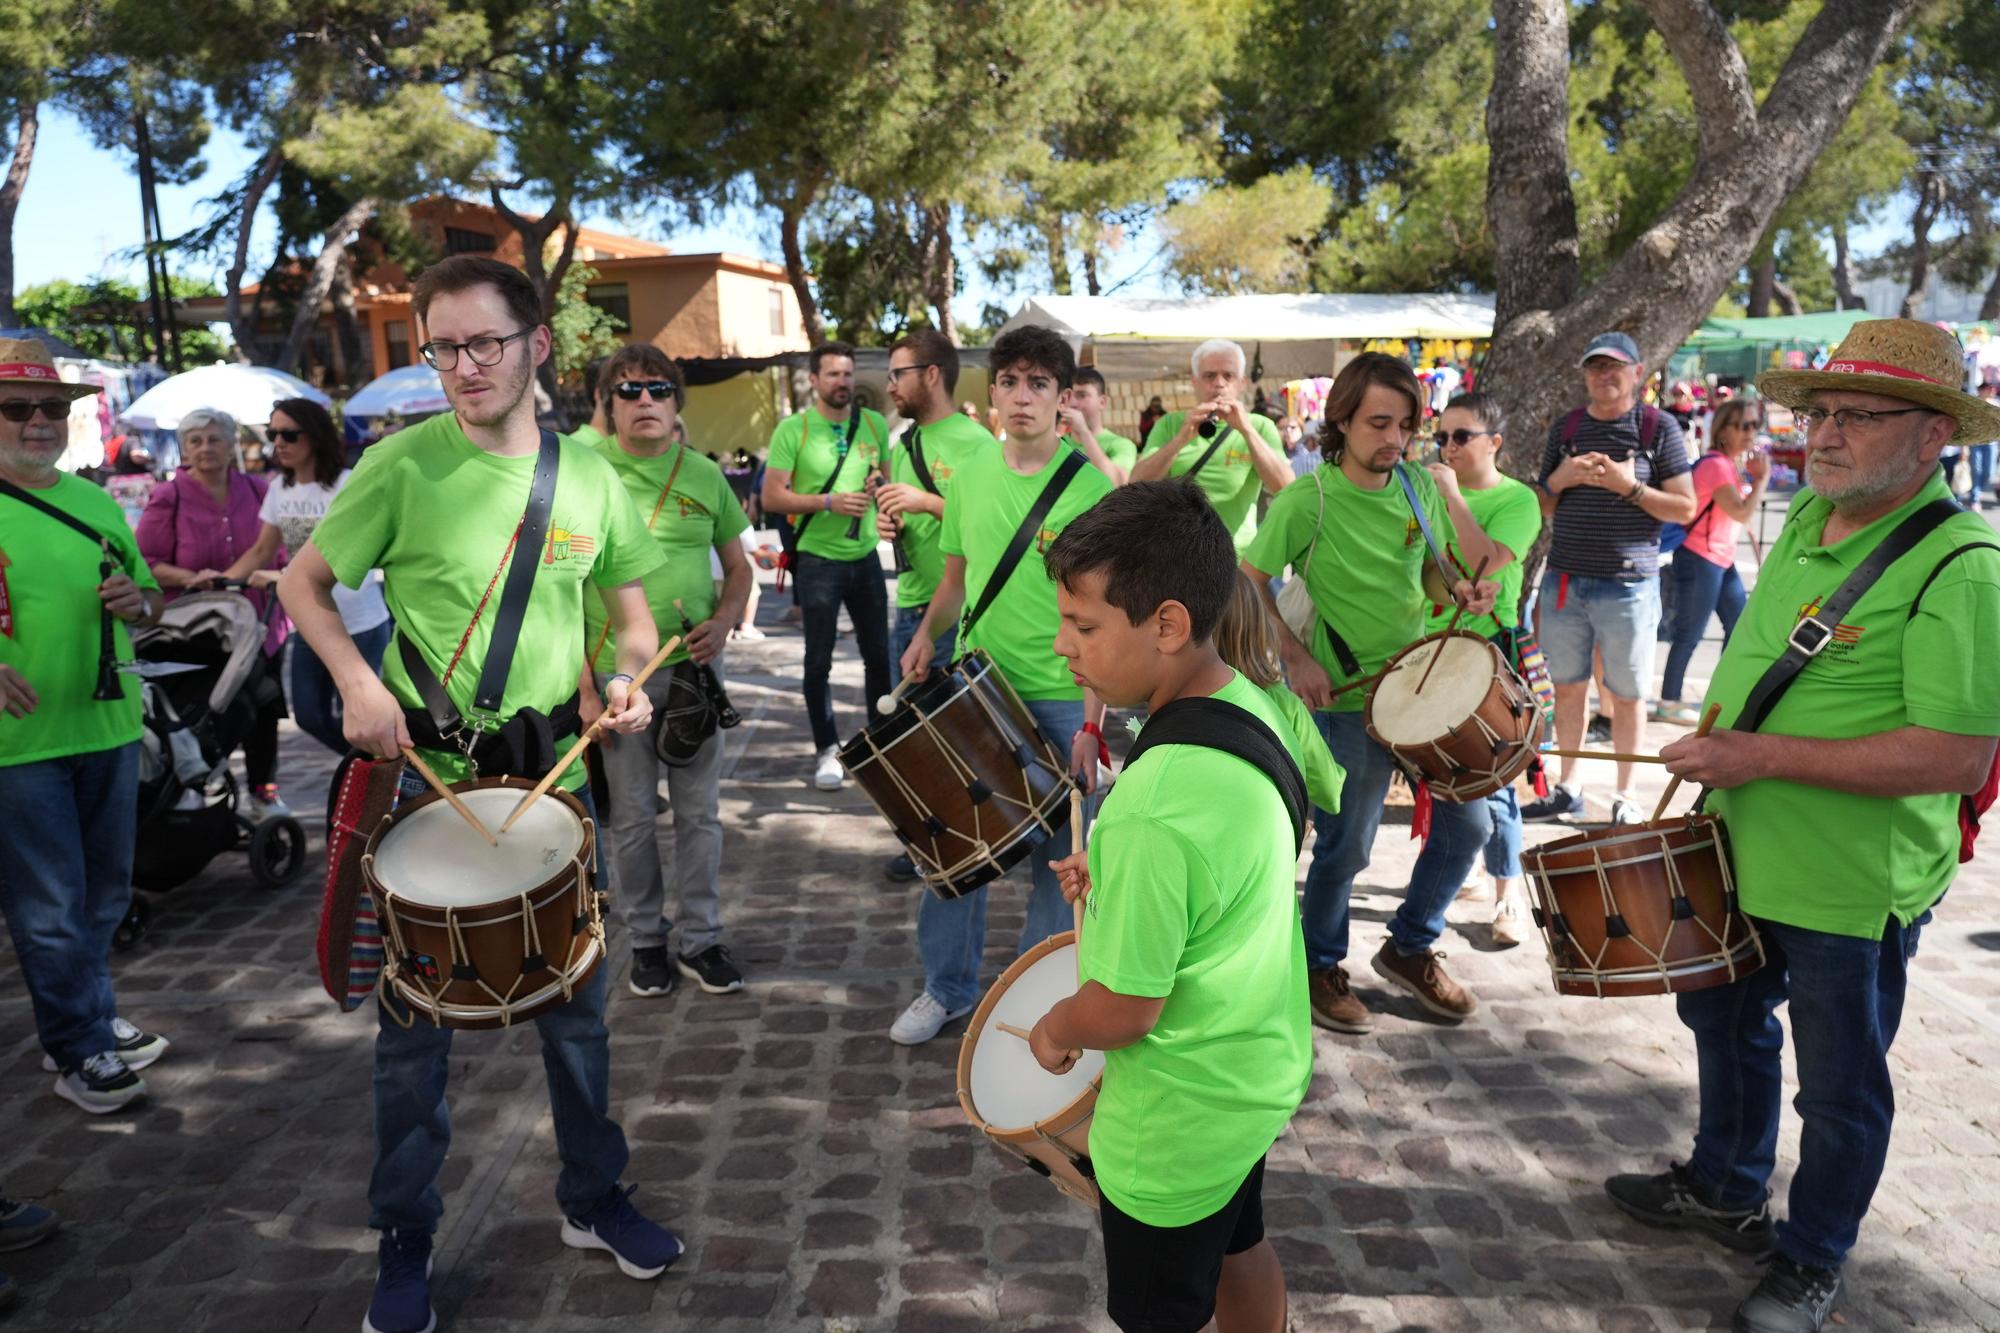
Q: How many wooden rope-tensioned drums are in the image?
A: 5